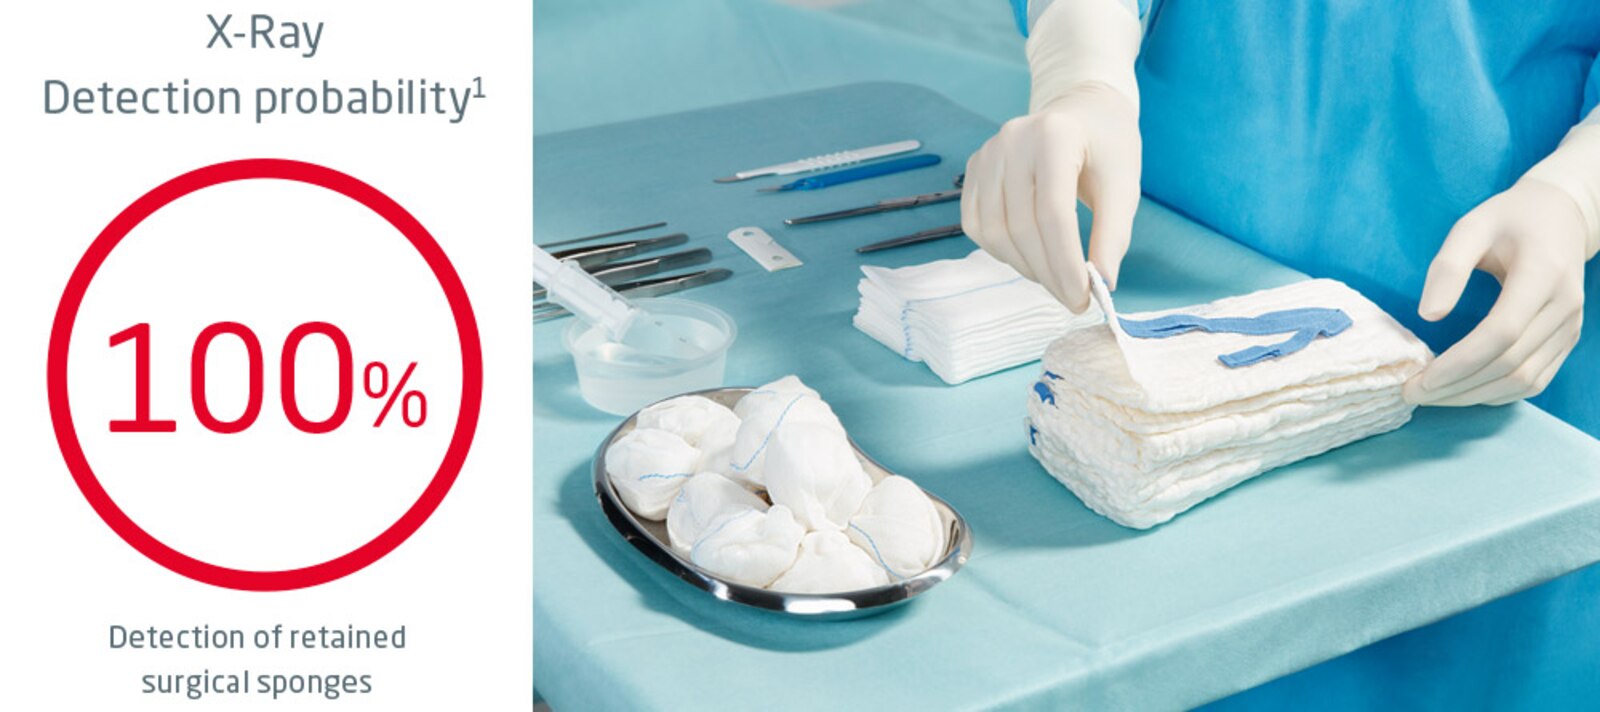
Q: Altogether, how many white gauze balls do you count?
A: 8